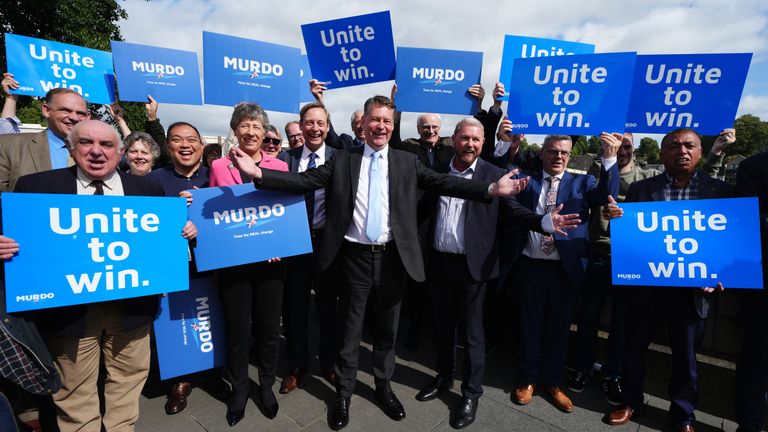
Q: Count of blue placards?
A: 13